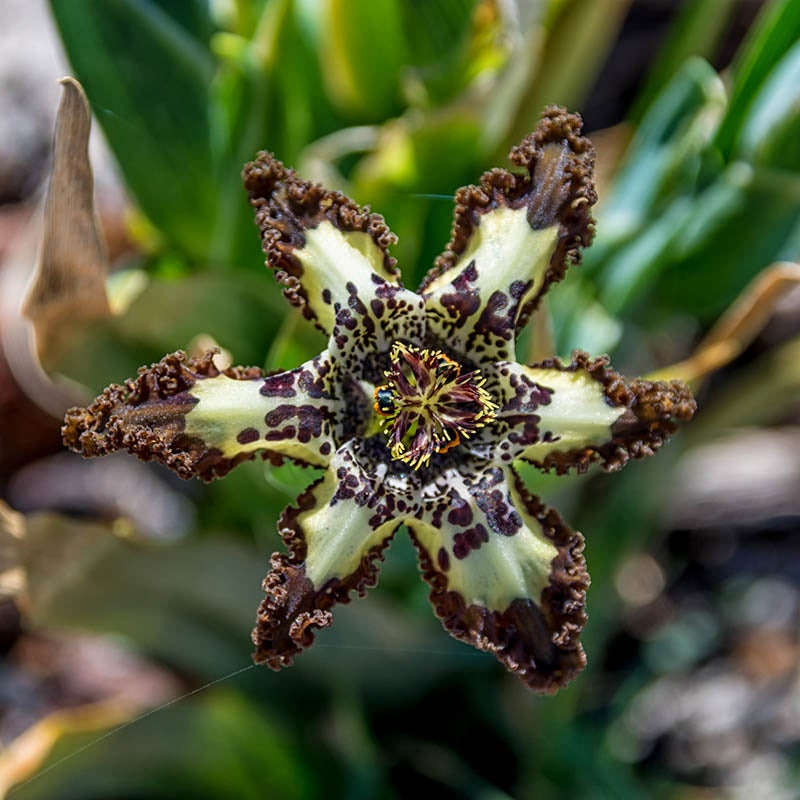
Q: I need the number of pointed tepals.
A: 6